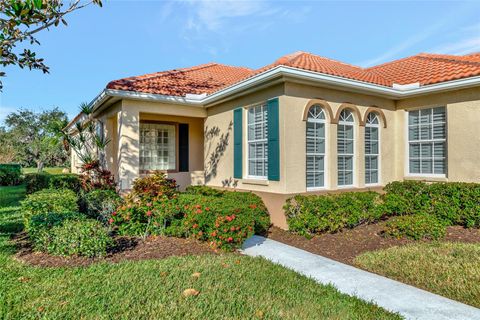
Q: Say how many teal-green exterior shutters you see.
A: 2